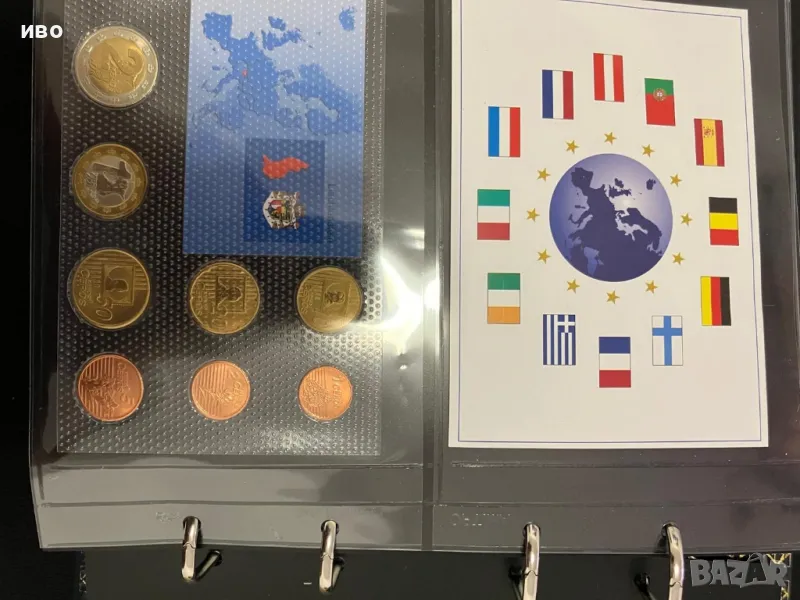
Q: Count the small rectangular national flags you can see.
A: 12